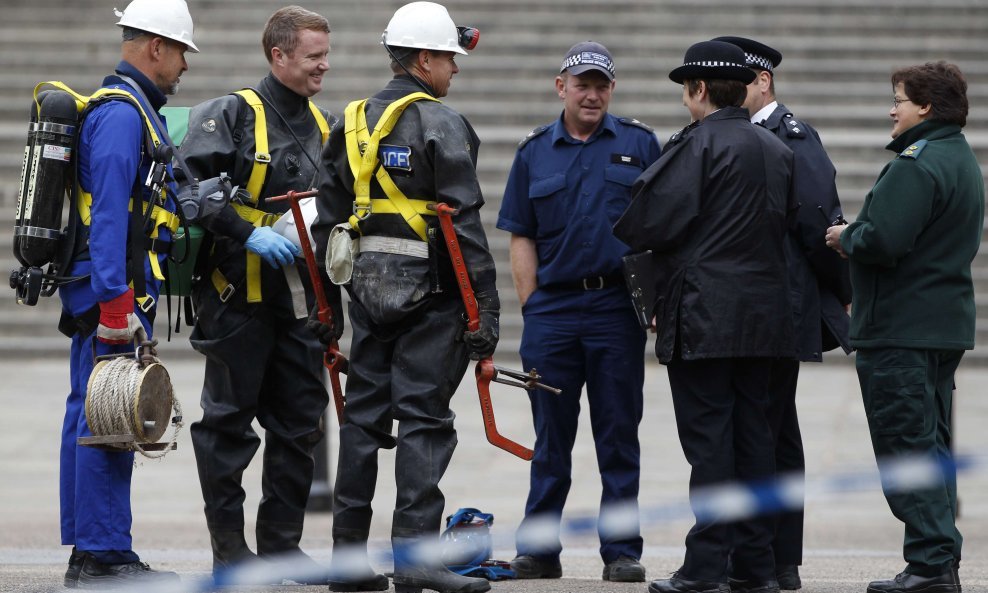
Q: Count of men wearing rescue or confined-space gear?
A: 3